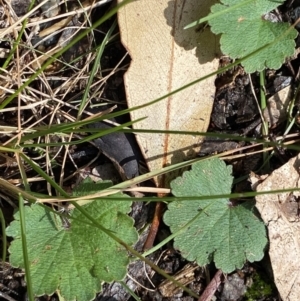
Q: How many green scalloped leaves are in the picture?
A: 3